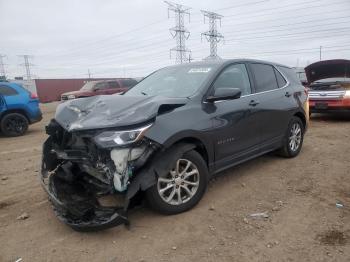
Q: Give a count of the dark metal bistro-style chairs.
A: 0